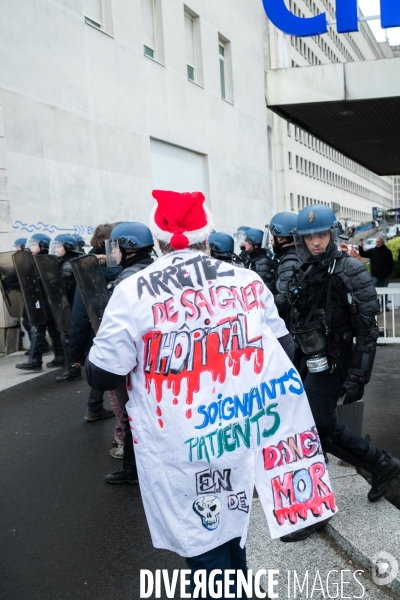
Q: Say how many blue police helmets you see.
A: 10